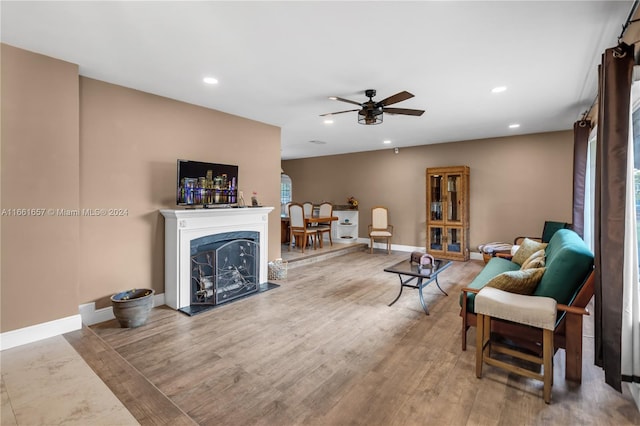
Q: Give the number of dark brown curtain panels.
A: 2